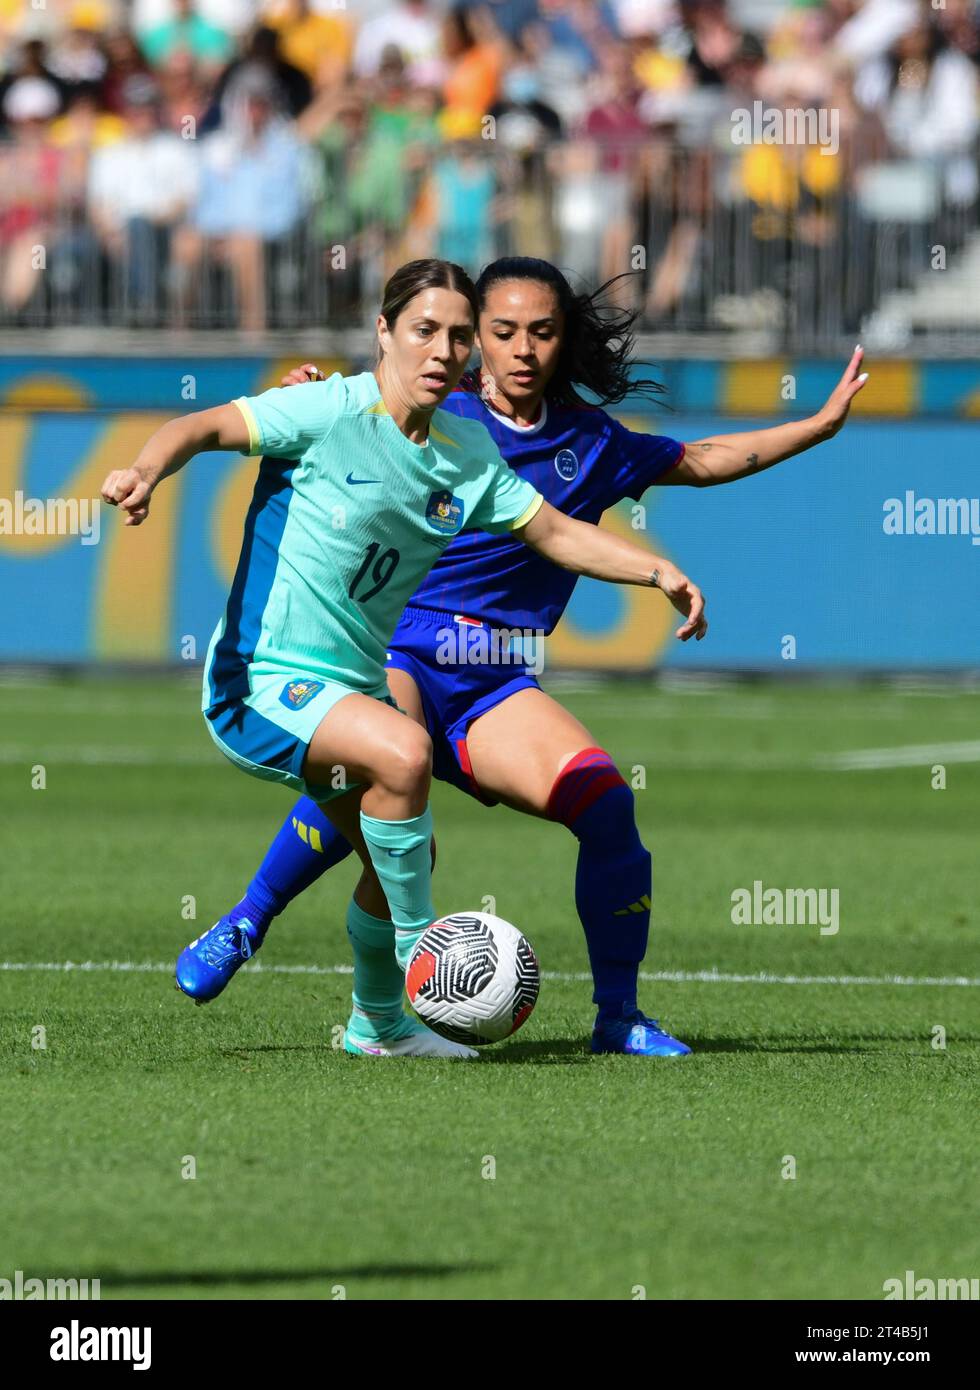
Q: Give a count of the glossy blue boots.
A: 2